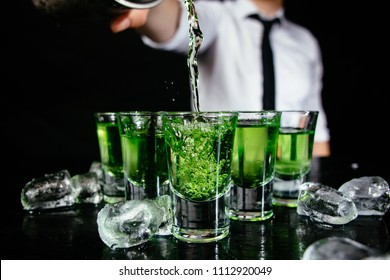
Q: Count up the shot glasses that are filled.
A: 5